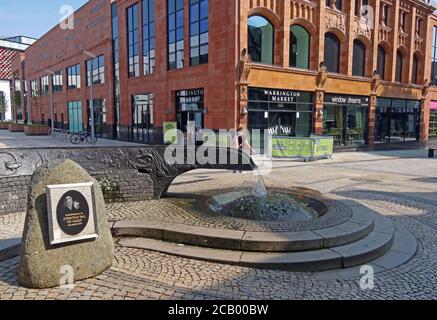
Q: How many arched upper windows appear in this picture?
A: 7